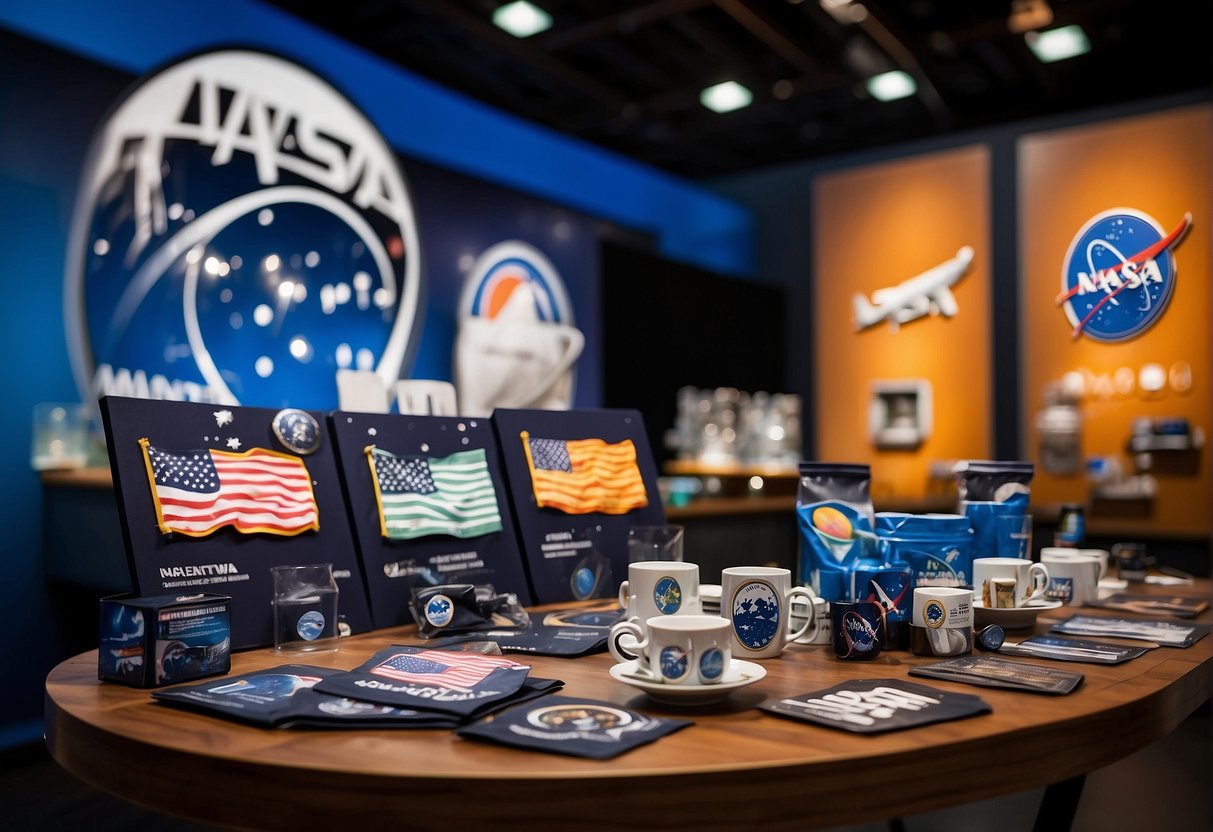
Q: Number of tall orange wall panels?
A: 2